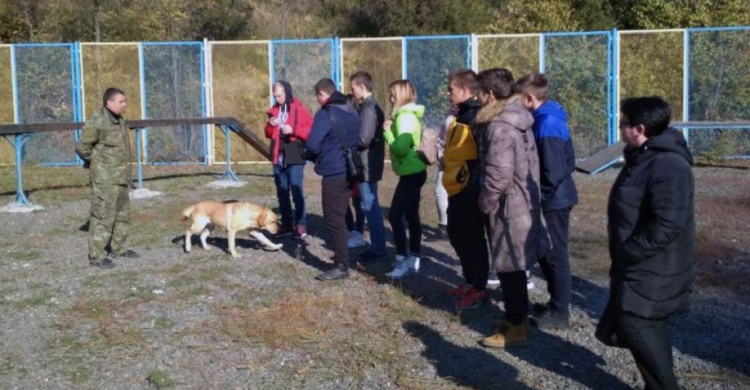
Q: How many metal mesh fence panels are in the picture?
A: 12